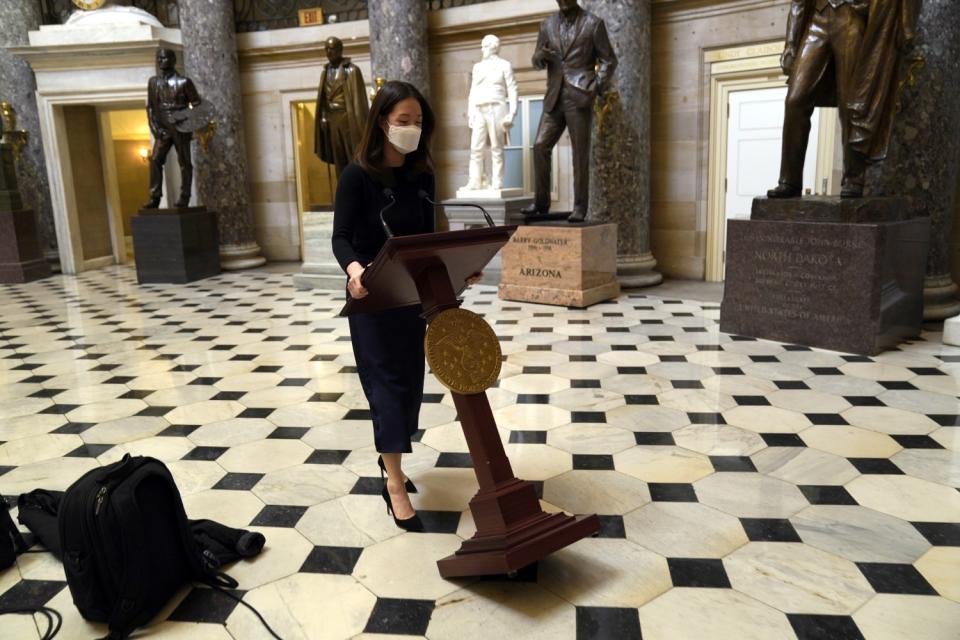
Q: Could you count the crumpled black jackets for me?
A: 1